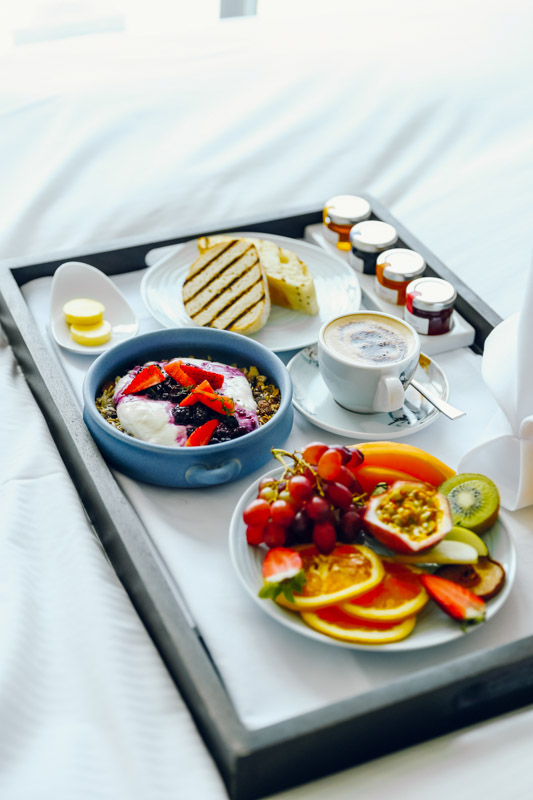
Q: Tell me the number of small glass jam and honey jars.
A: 4